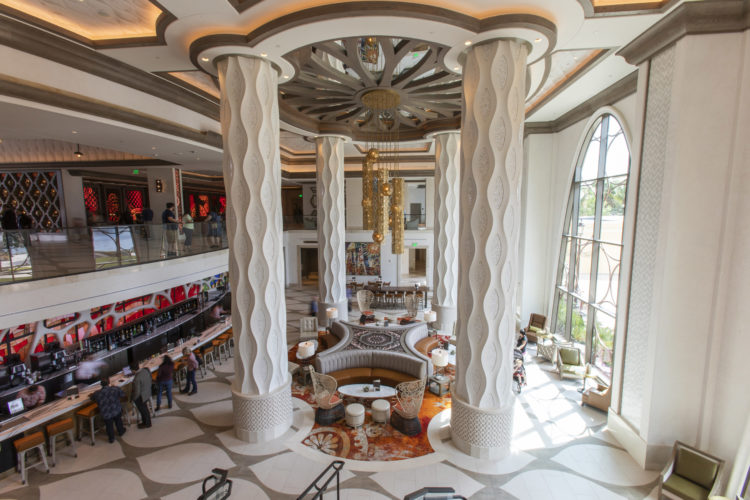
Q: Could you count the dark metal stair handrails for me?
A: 3